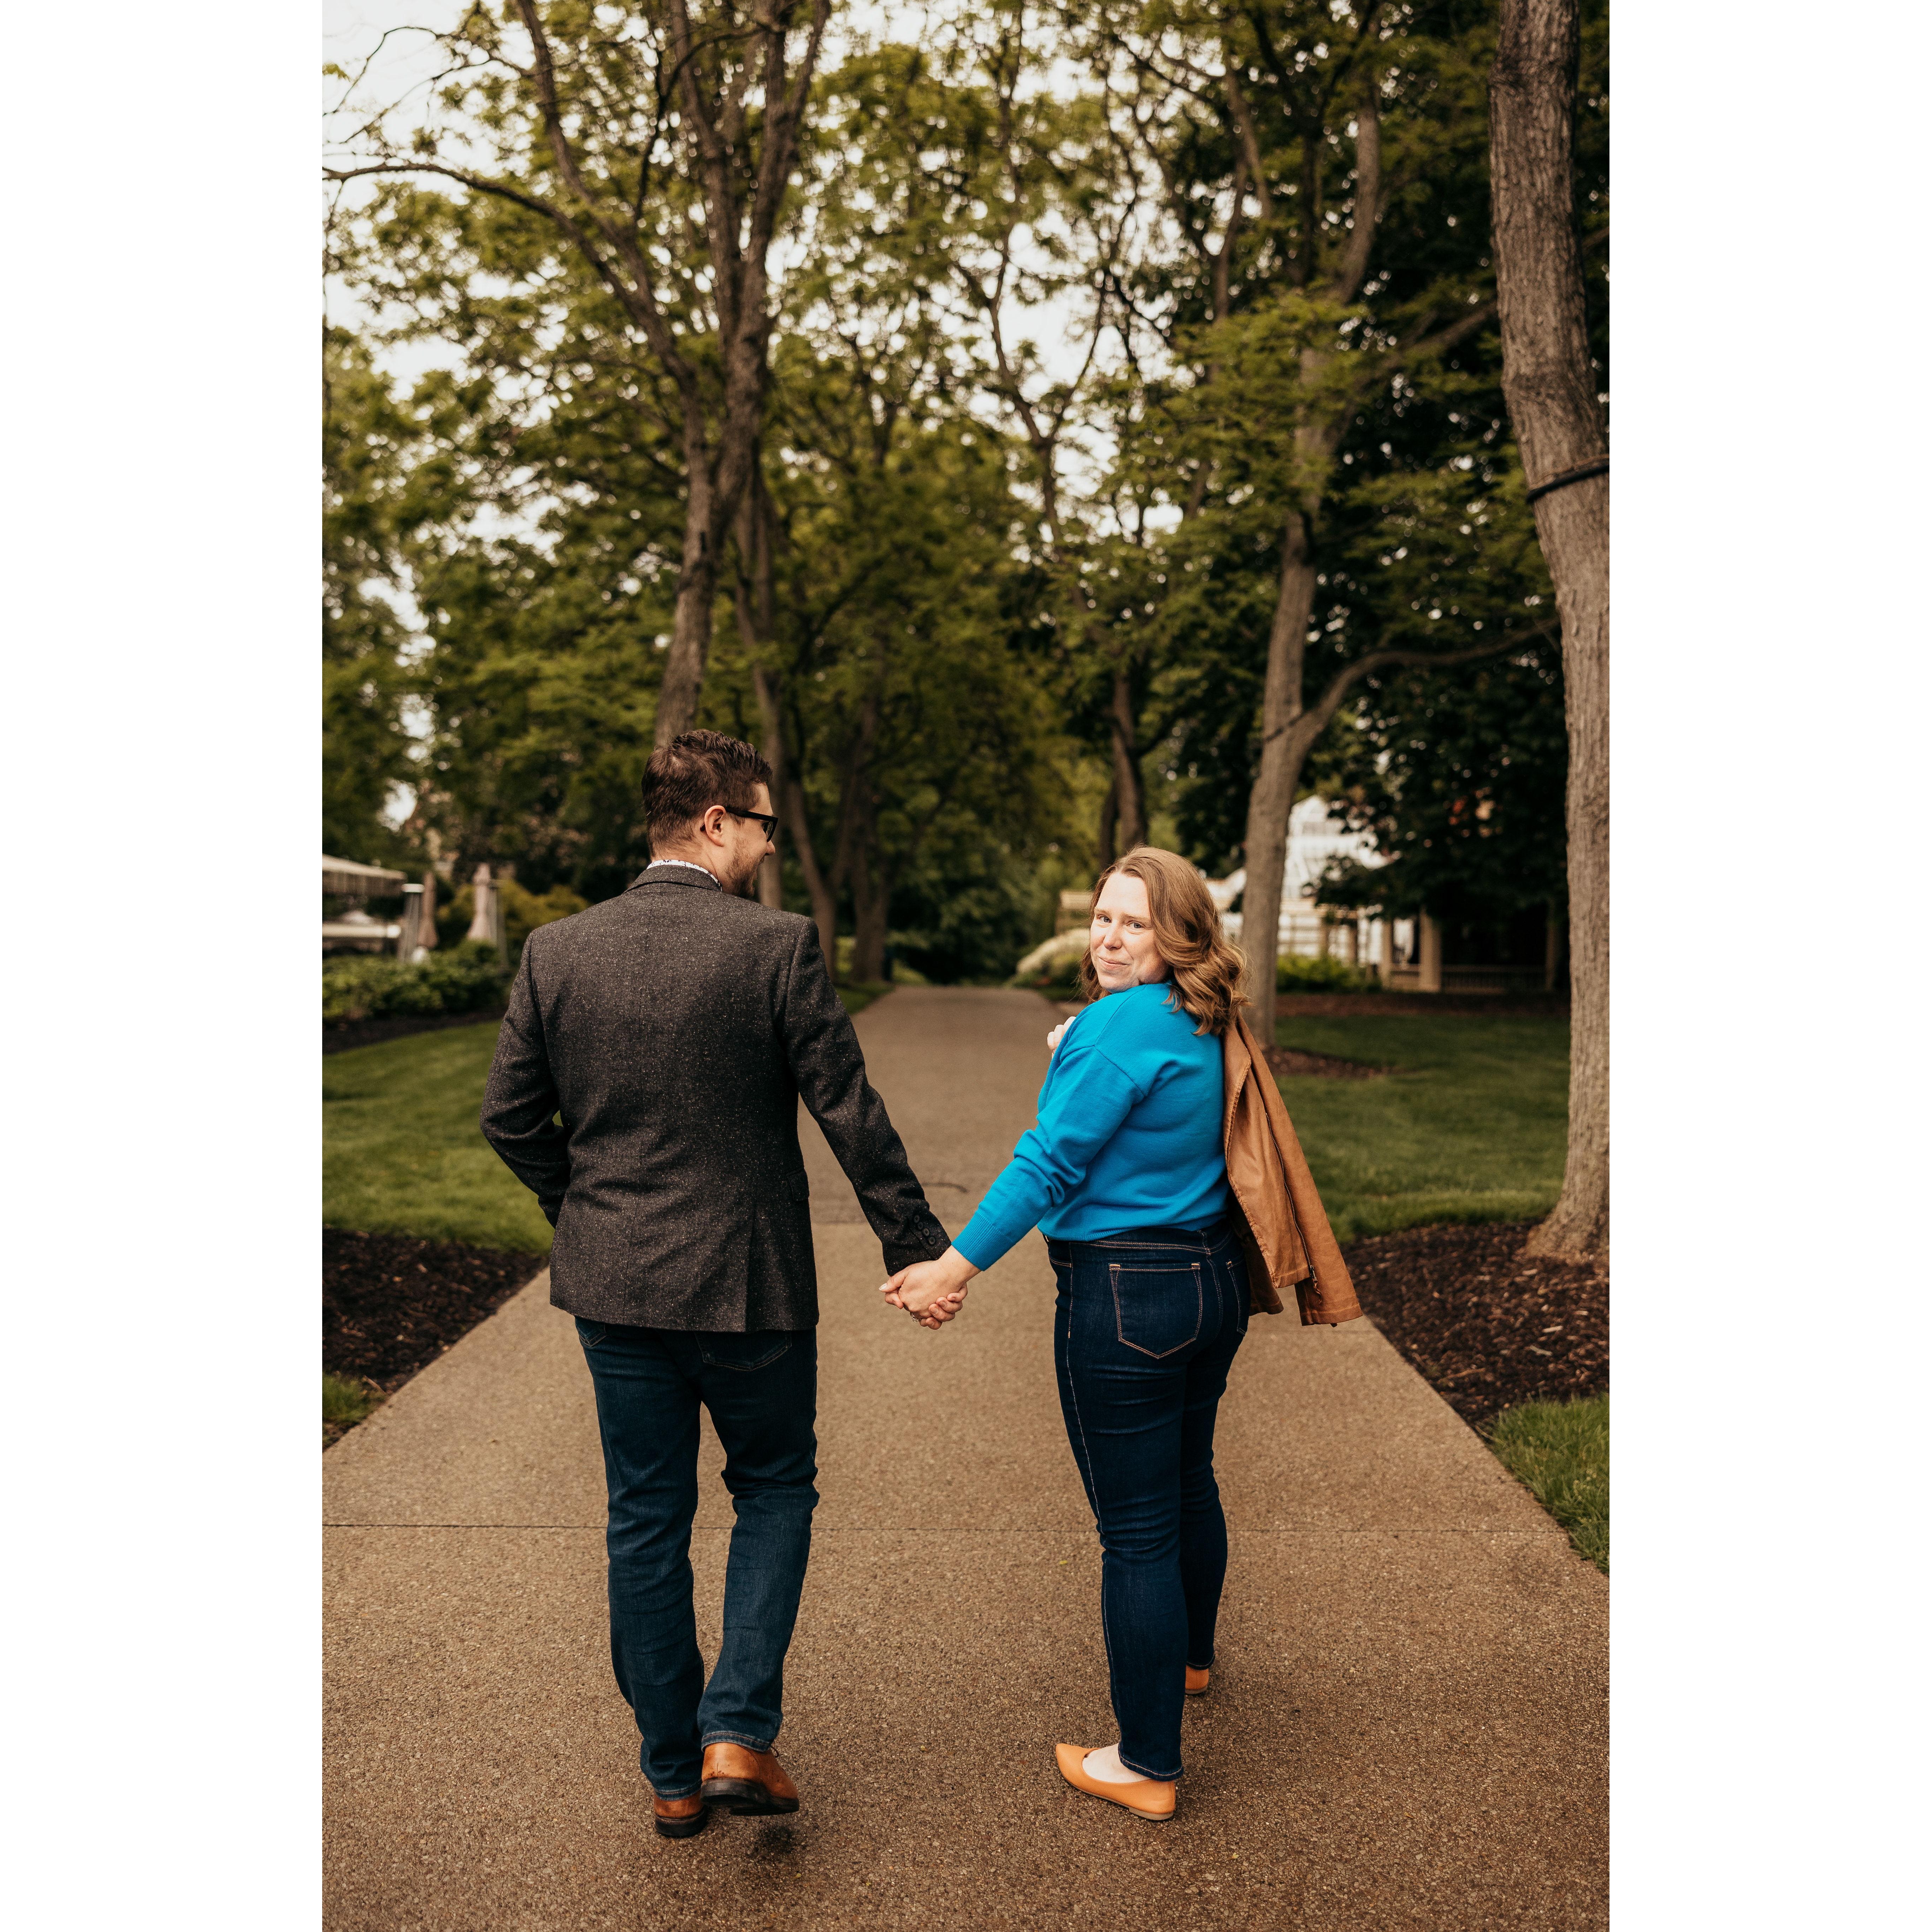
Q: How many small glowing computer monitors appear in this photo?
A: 0